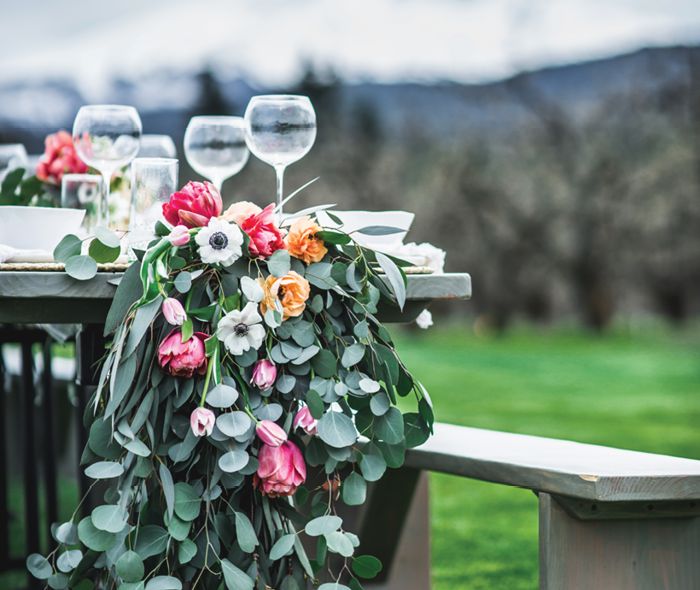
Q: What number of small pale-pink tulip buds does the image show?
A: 6